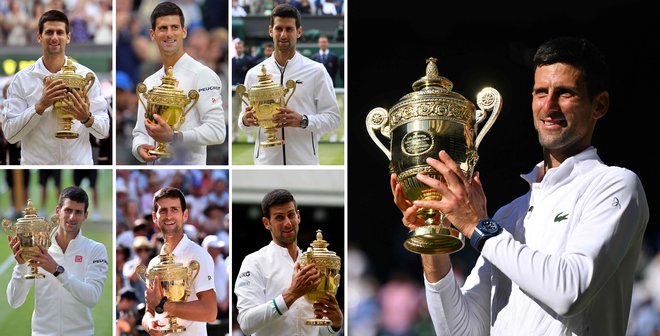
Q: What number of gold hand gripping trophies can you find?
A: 7